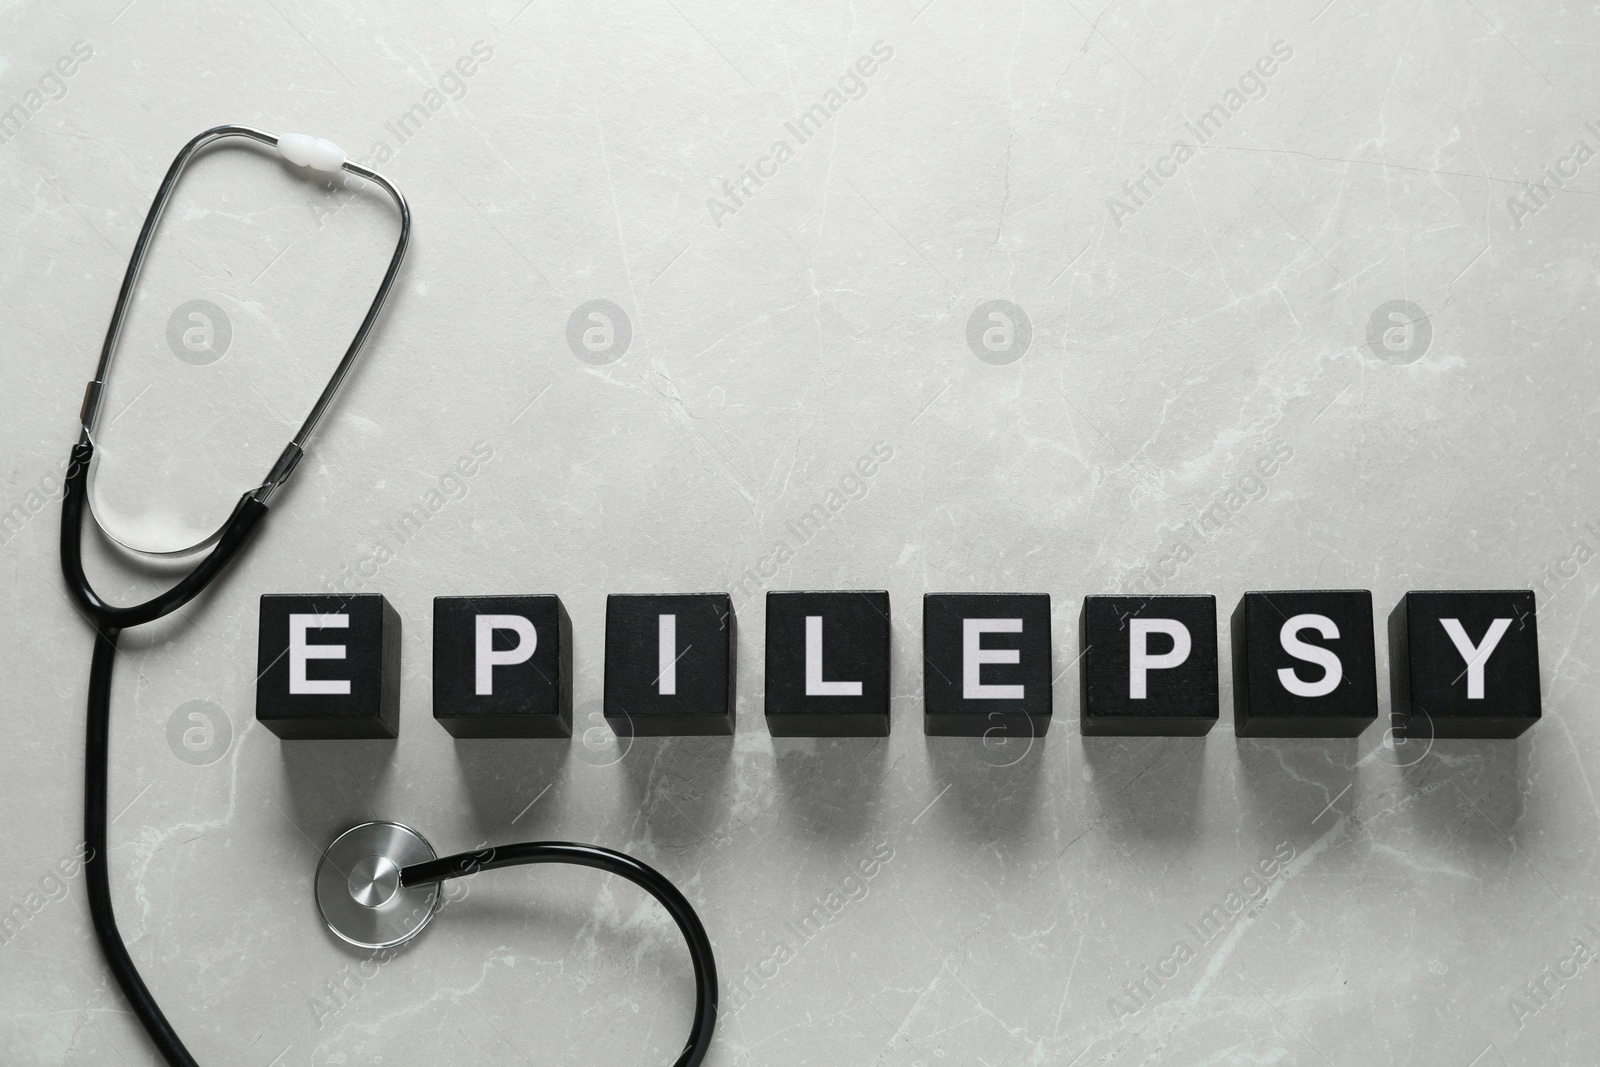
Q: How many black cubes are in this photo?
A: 8